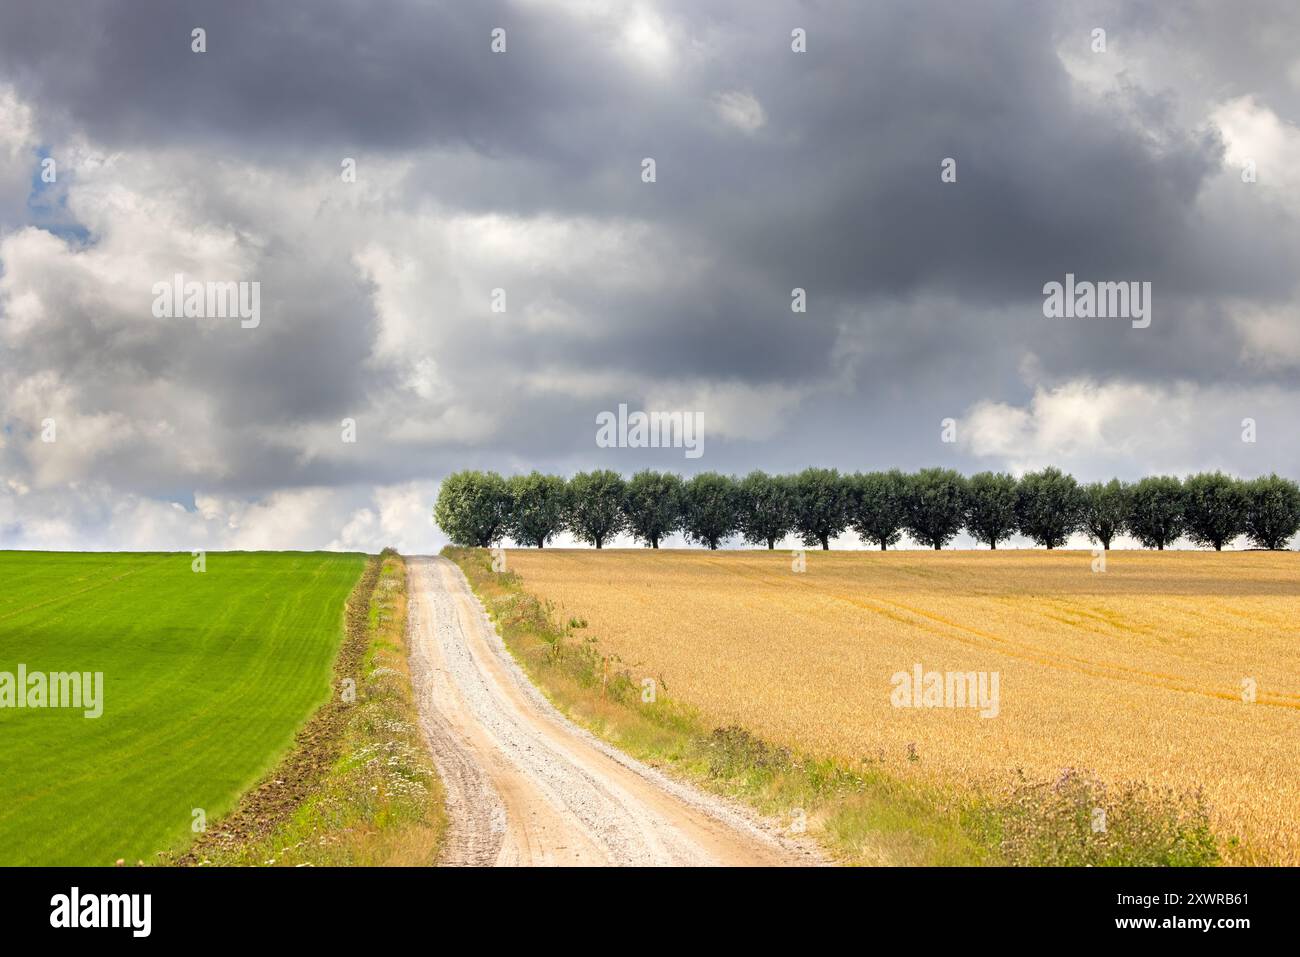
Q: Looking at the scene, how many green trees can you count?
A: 15